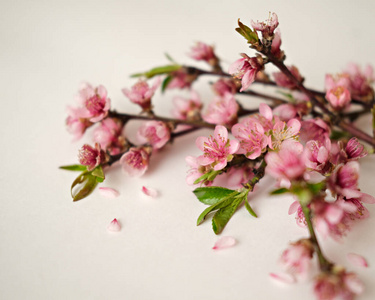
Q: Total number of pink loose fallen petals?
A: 6